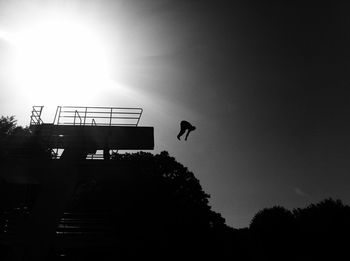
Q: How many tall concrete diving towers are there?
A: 1